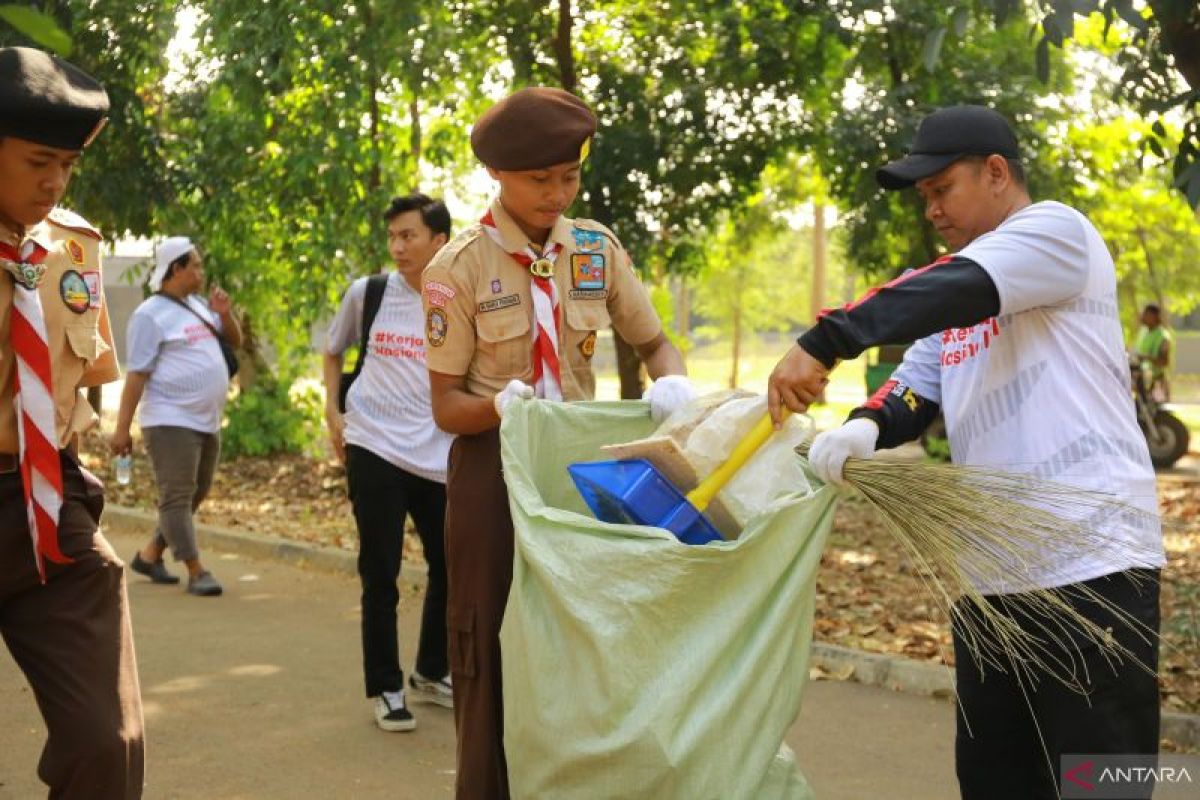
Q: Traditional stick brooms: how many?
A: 1